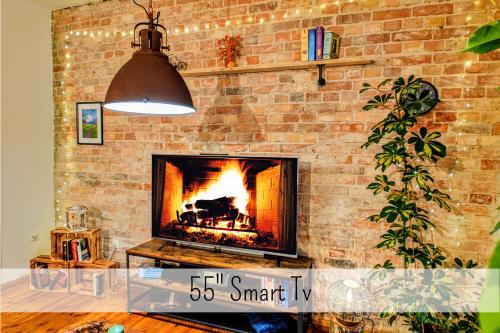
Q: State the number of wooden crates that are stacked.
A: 3